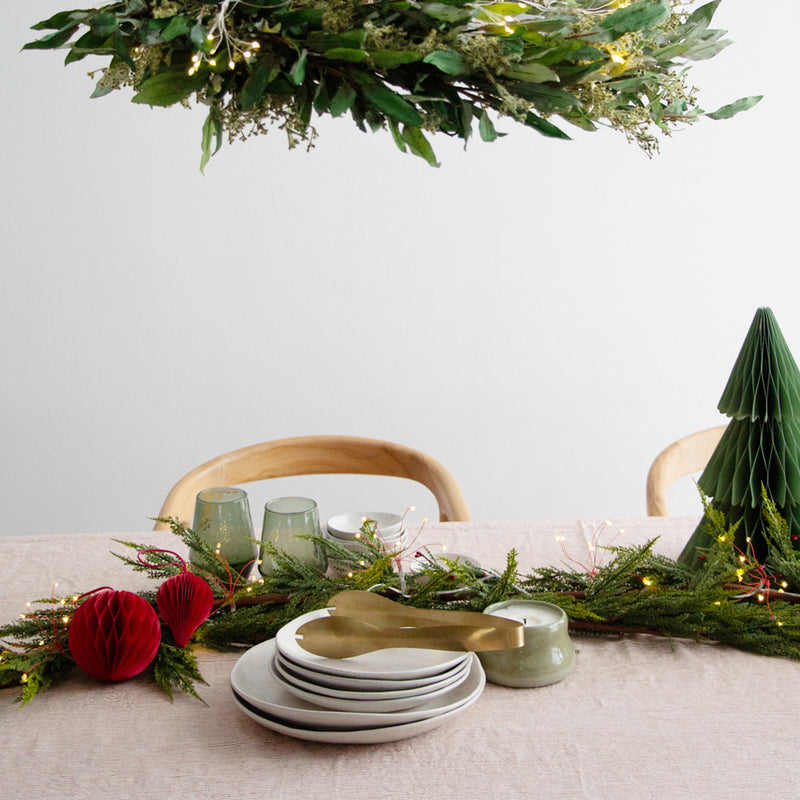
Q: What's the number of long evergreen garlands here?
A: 1